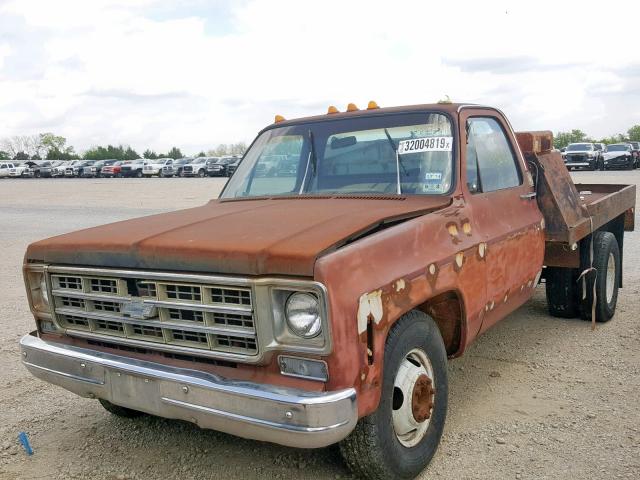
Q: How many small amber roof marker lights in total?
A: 4